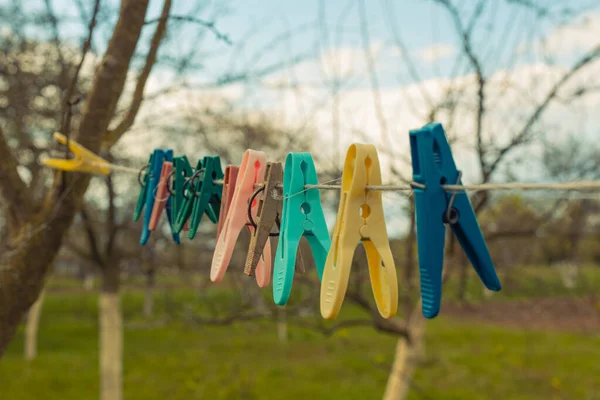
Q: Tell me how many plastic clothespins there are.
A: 12